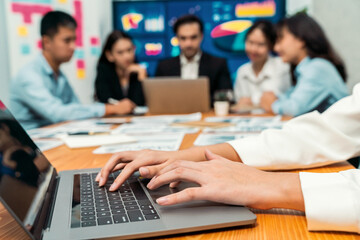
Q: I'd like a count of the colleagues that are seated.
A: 5